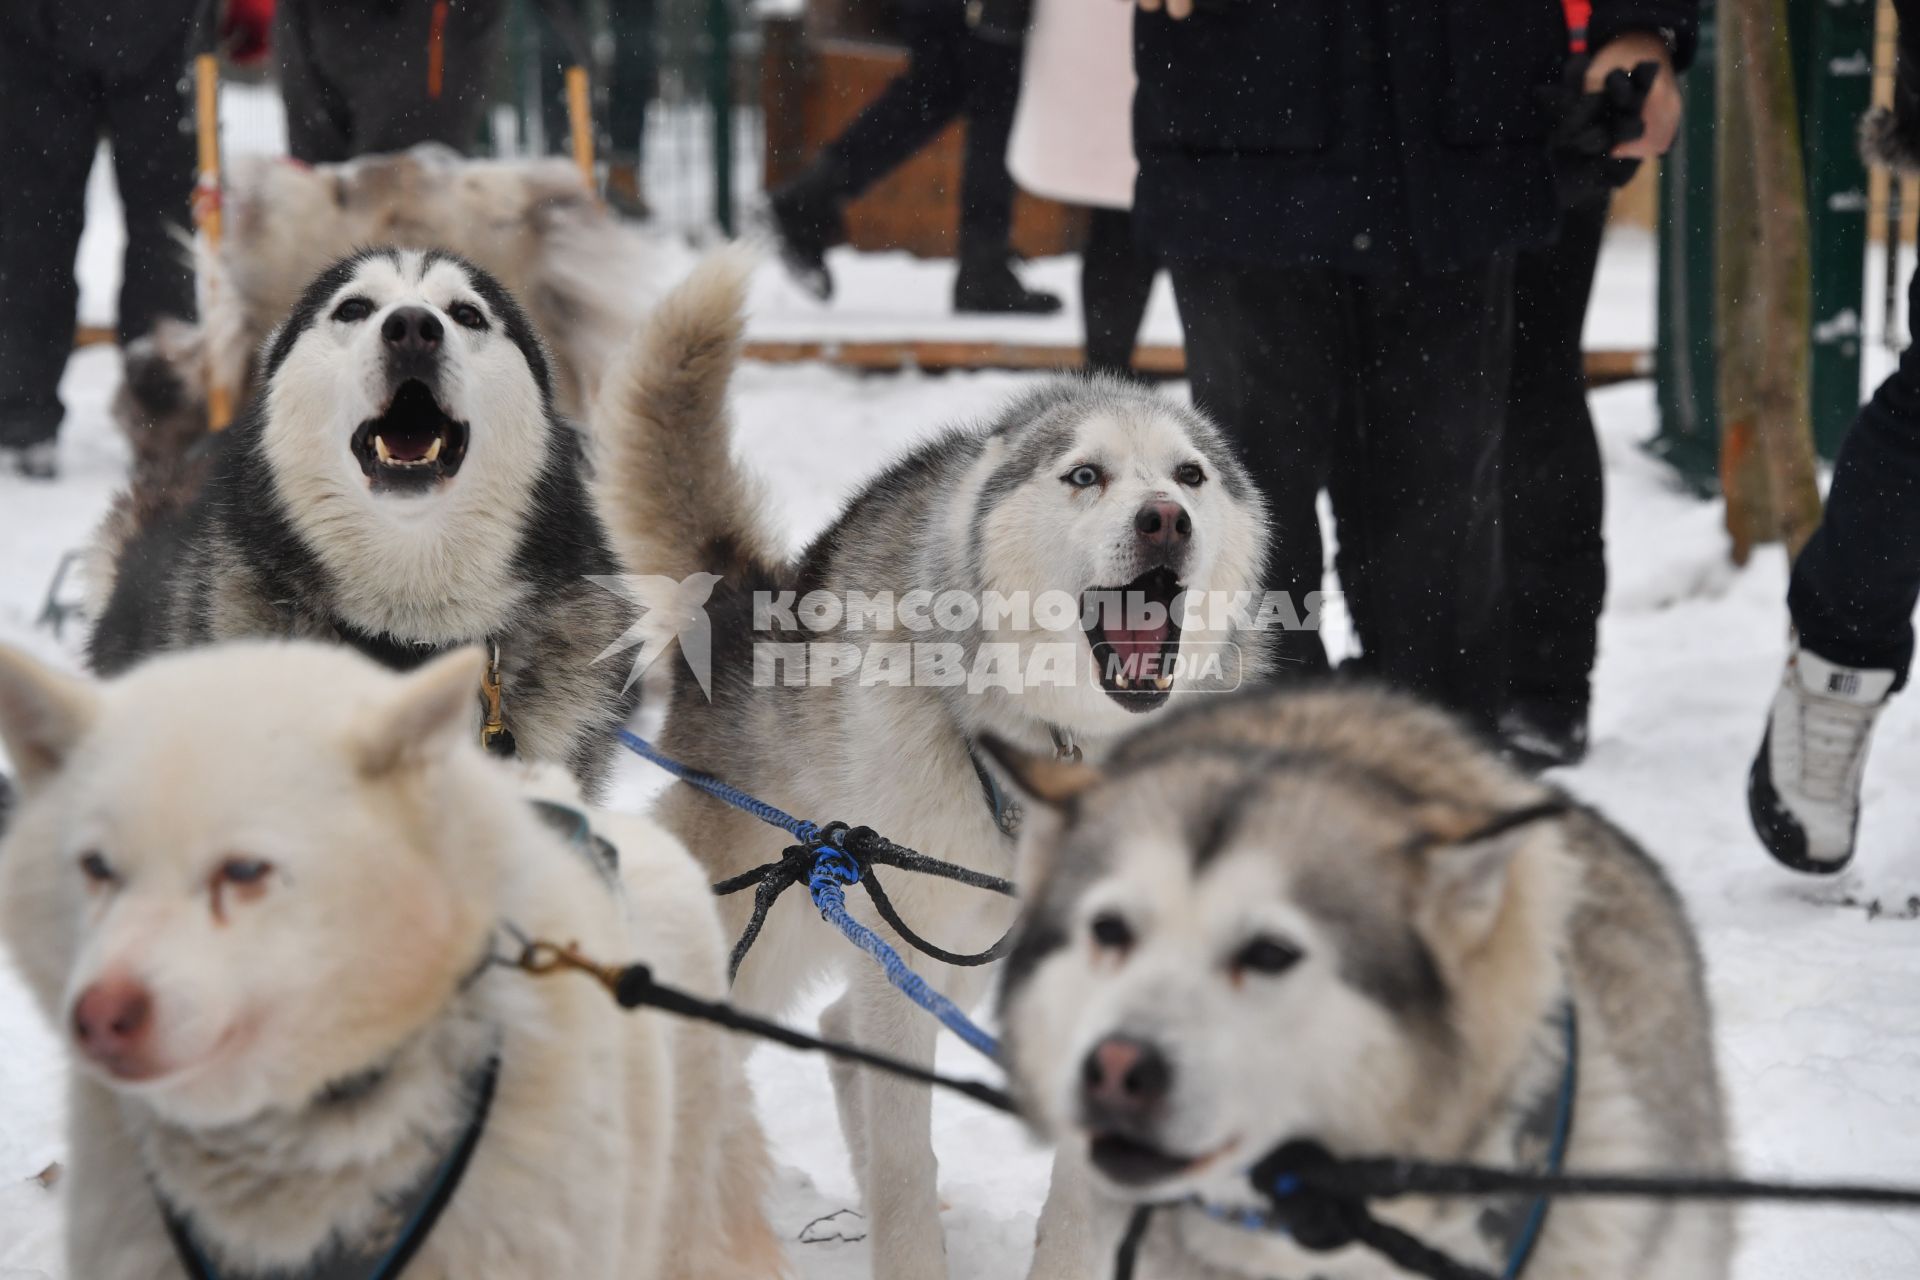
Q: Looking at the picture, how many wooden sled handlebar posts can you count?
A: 2